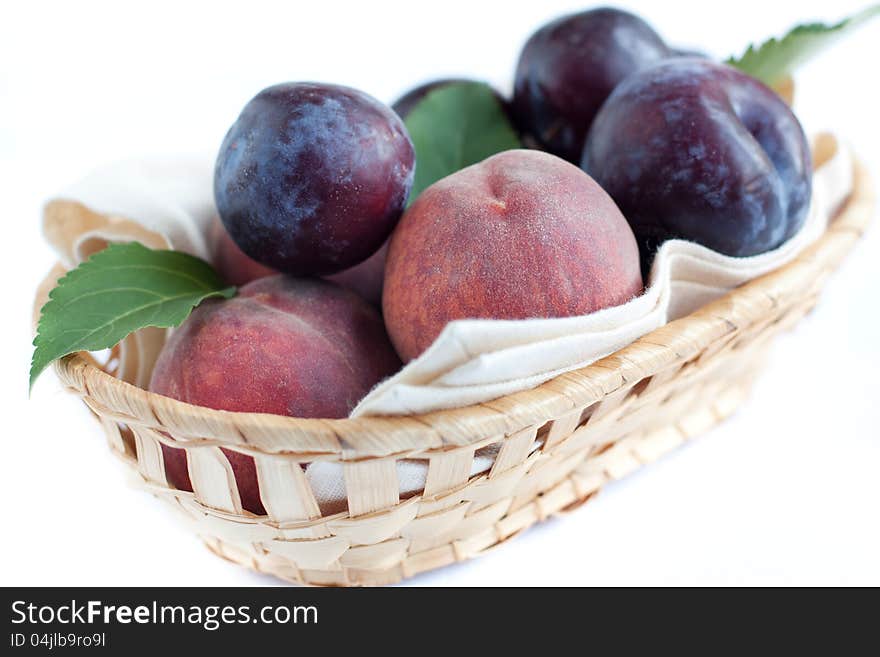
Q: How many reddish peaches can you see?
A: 3